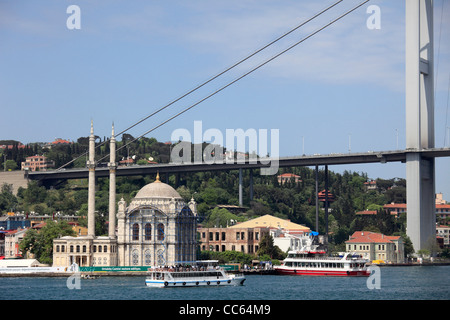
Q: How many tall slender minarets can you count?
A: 2